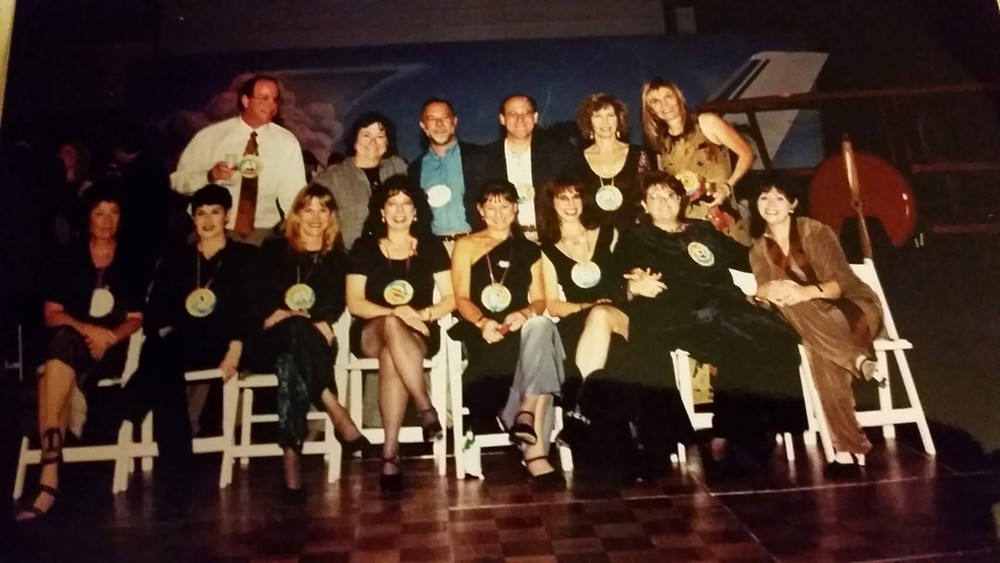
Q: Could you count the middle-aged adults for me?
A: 14